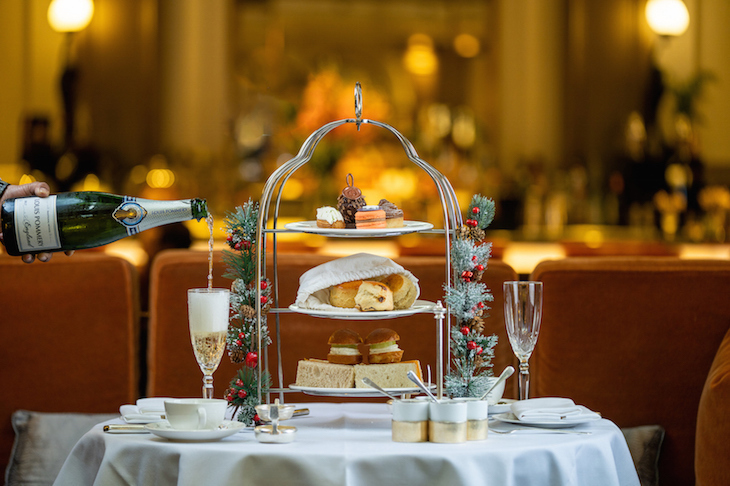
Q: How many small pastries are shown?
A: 4